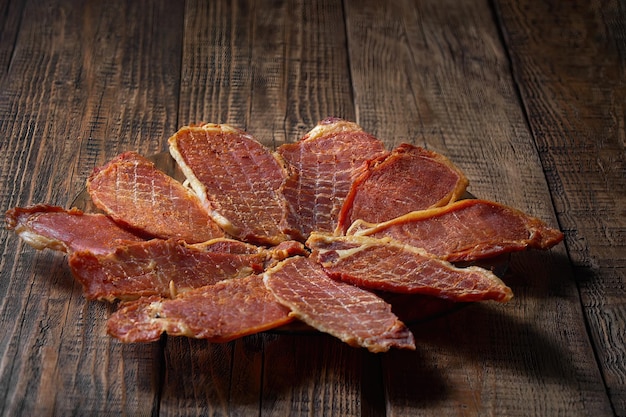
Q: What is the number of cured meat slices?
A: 10